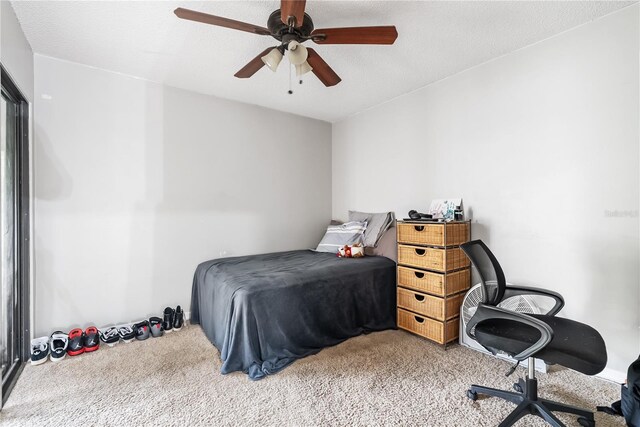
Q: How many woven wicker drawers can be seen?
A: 5